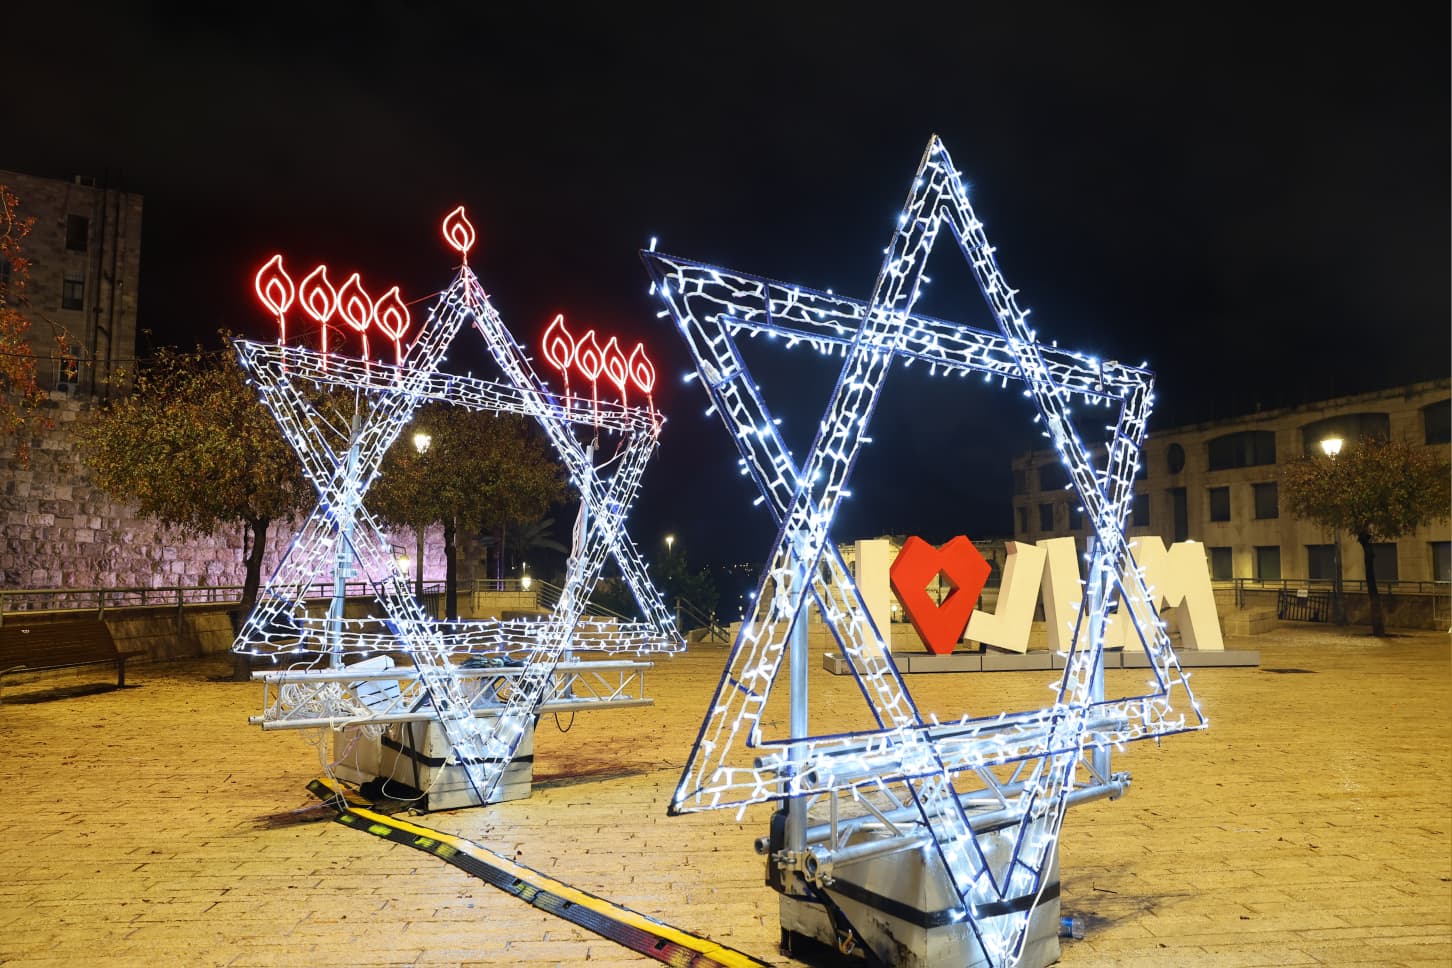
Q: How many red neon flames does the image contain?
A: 9